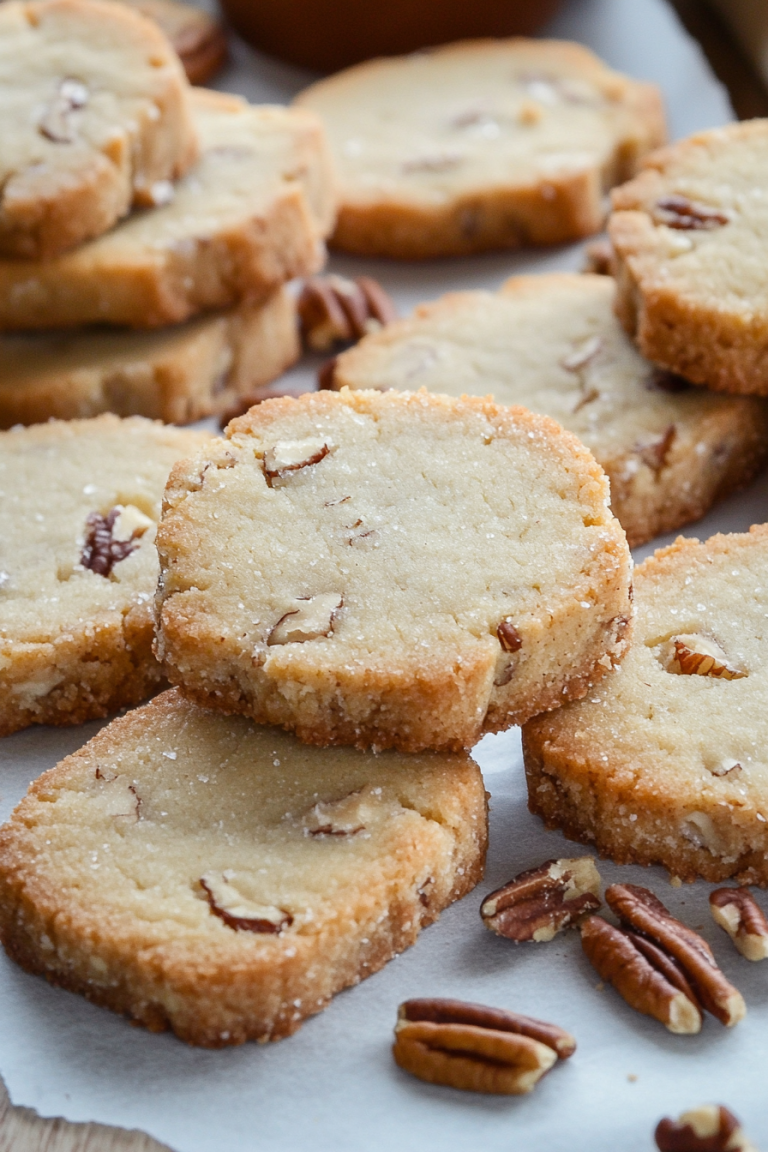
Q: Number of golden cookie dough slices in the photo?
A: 10